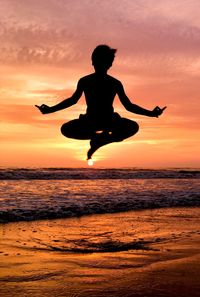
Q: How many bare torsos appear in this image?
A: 1